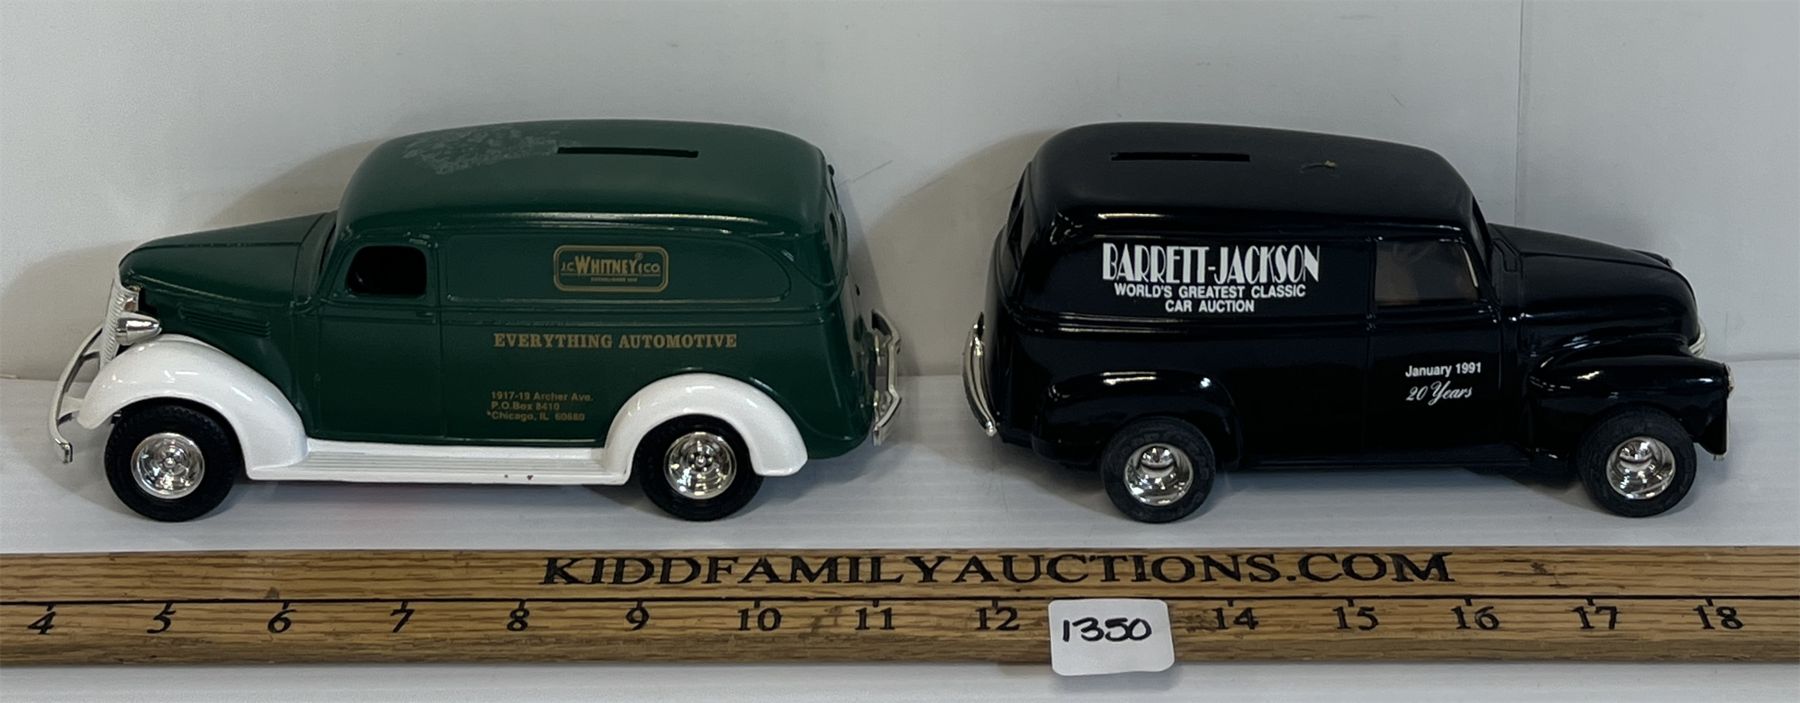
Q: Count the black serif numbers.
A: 14